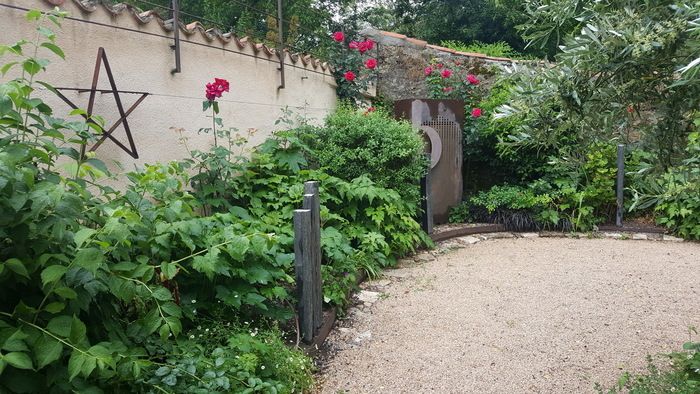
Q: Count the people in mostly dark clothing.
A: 0